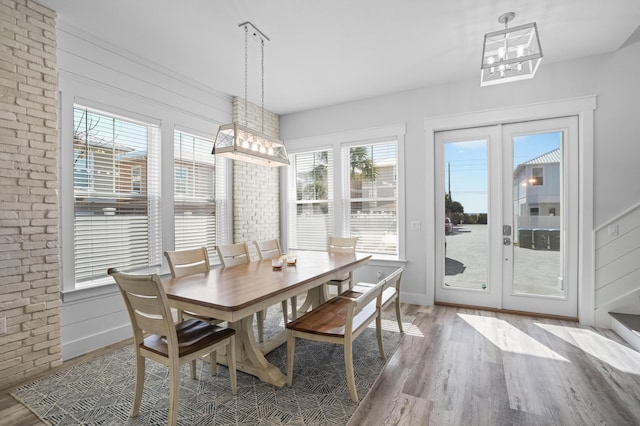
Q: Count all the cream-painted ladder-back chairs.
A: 5